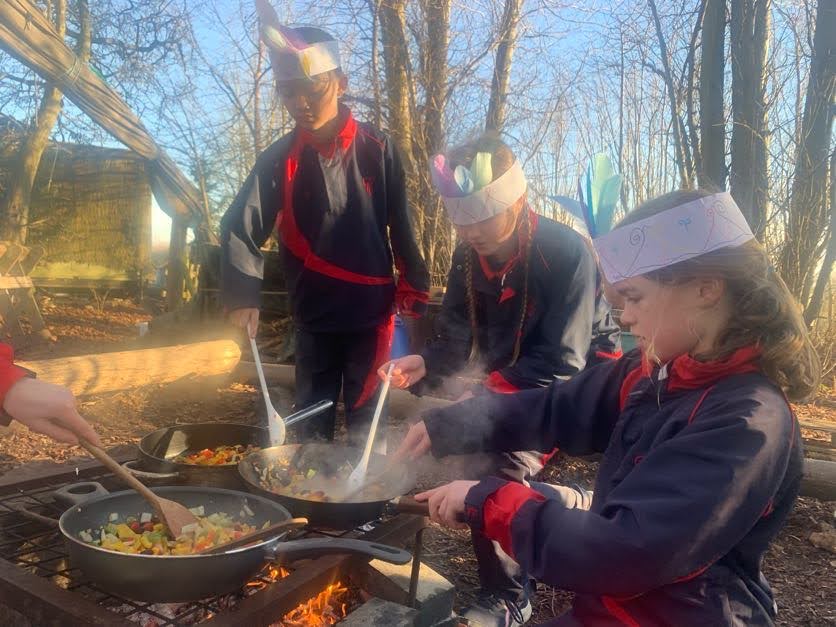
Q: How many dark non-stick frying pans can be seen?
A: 3